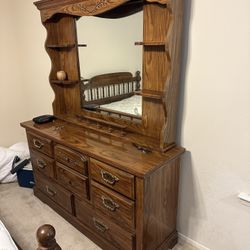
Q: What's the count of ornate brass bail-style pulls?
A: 6